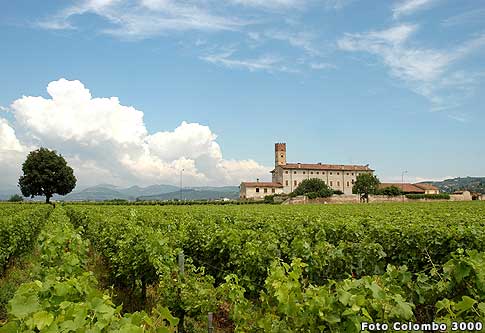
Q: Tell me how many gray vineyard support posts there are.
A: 2